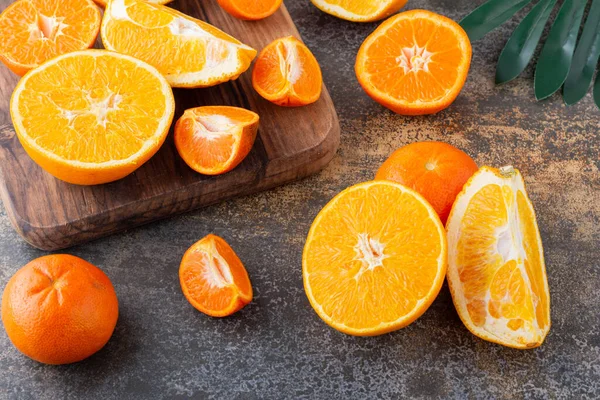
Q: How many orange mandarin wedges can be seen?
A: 3